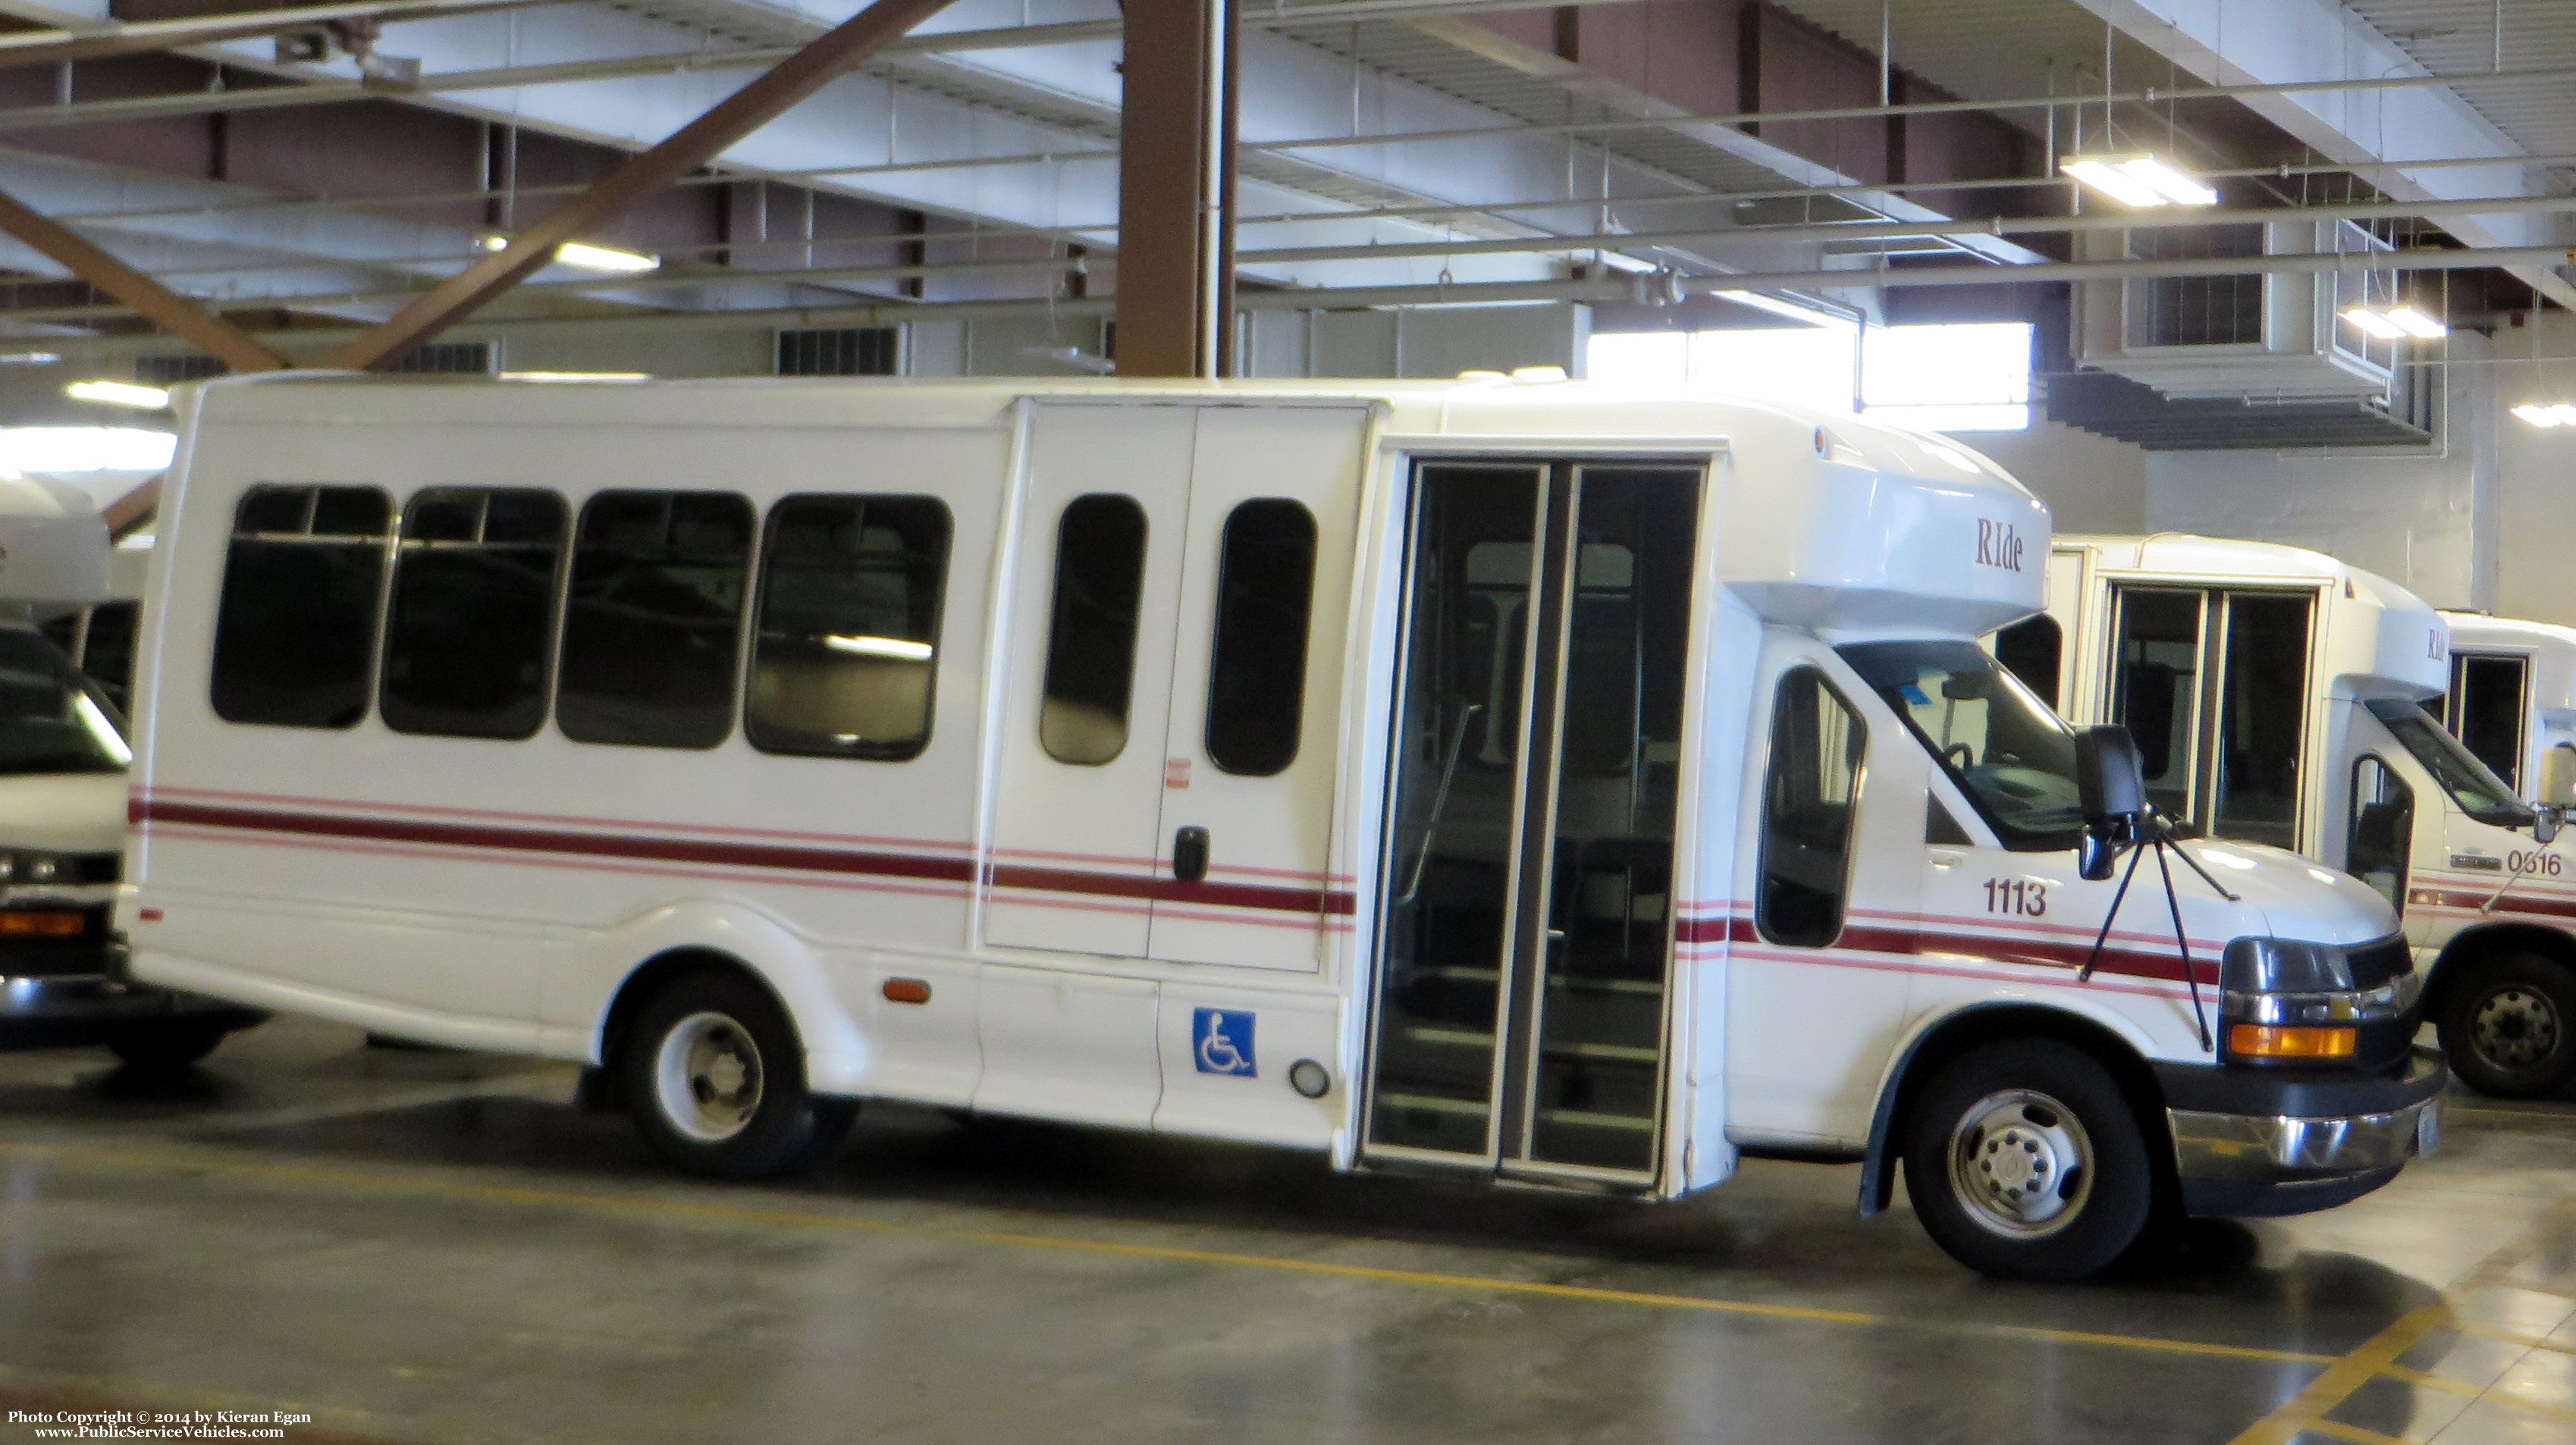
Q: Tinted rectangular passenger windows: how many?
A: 4